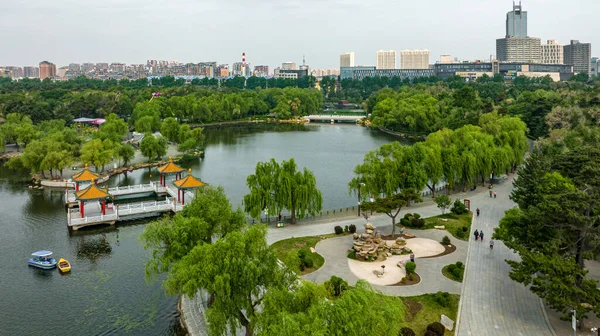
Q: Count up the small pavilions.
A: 4